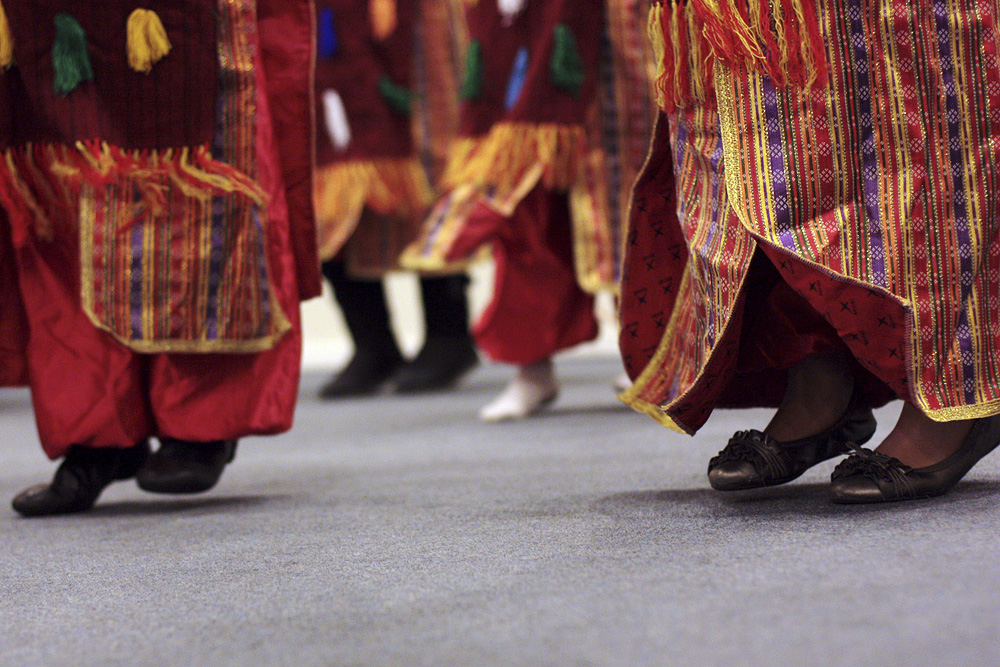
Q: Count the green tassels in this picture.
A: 4